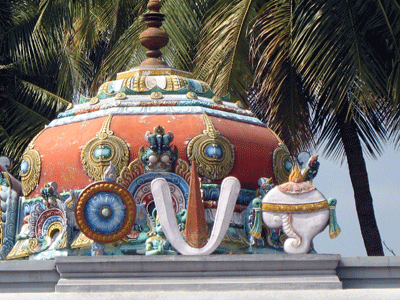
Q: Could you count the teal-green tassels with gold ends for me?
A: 2